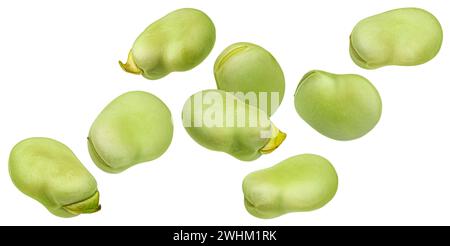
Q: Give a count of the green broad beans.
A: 8